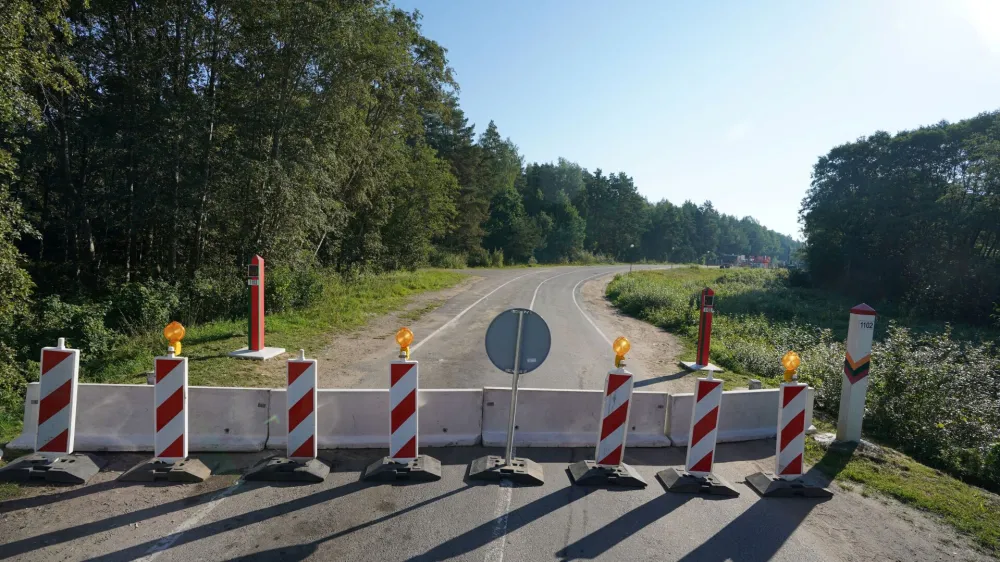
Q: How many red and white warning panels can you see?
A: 7